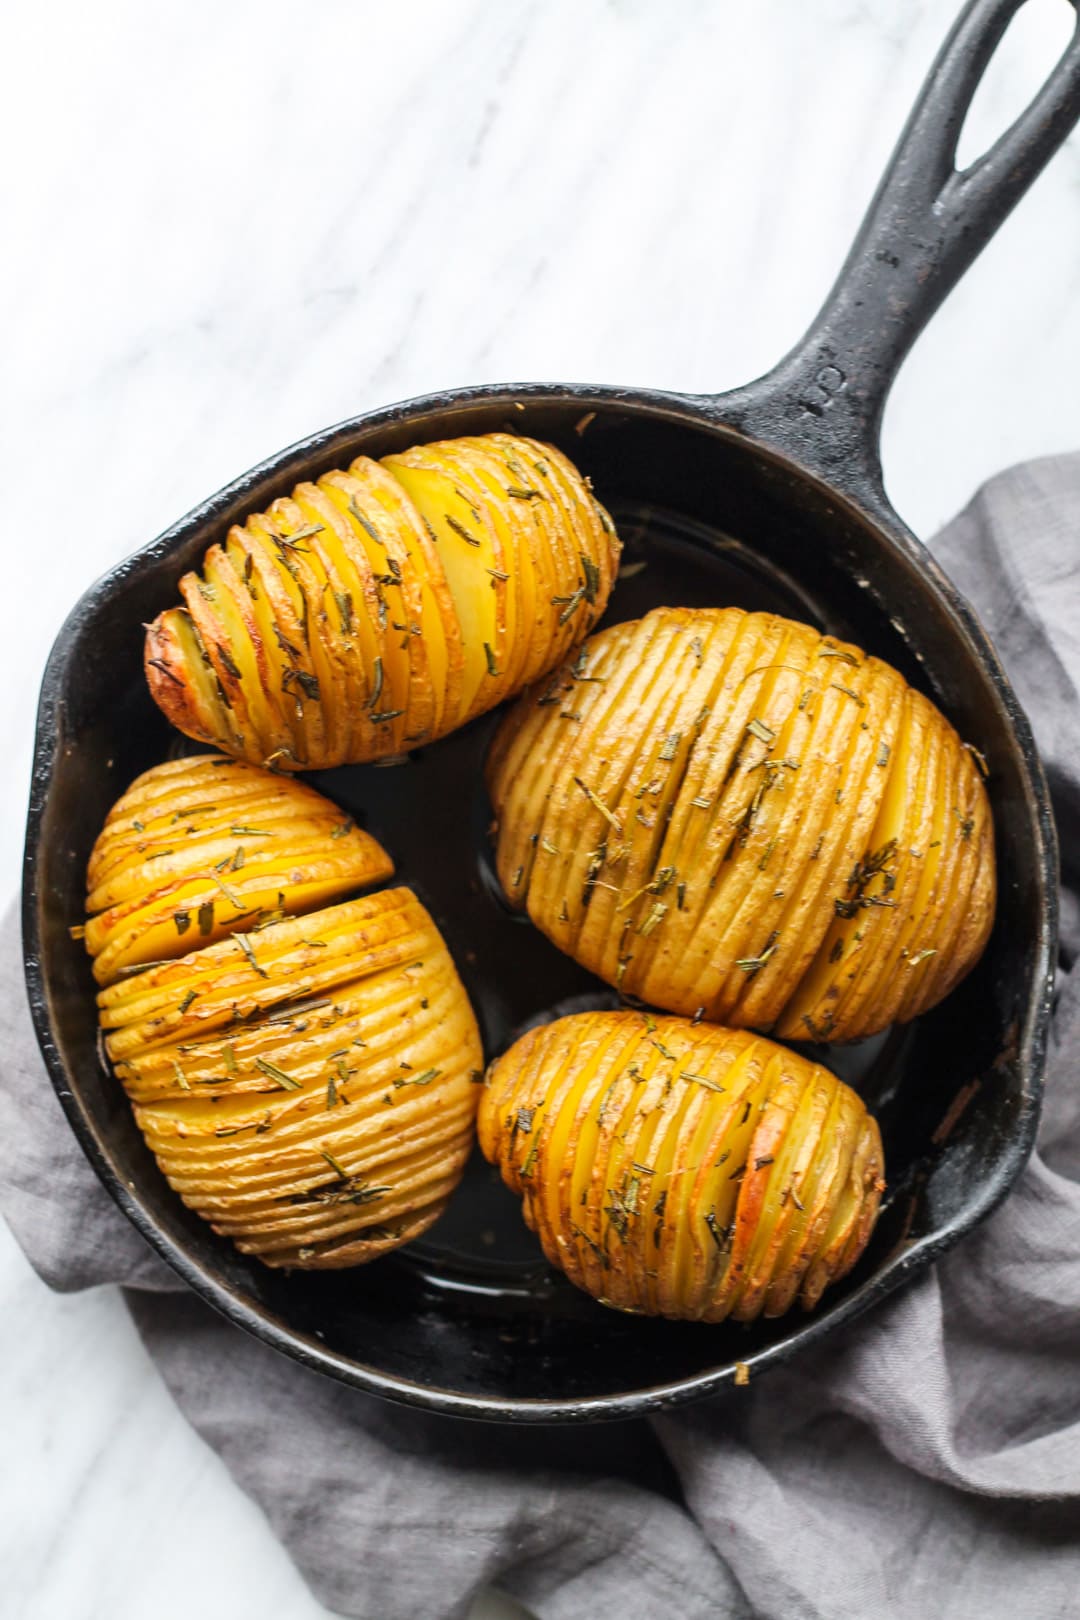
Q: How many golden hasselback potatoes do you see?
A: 4